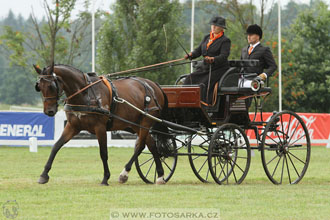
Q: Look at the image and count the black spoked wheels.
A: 4